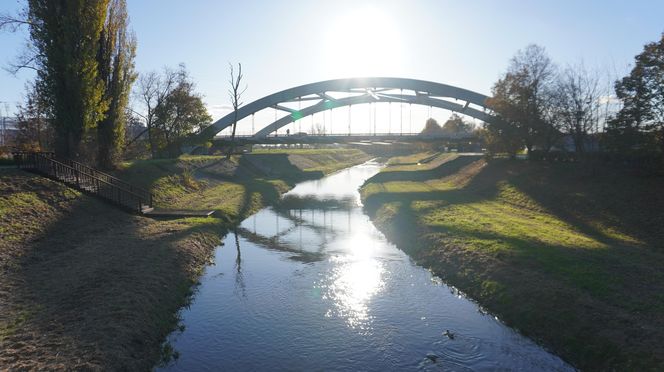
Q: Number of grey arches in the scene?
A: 2